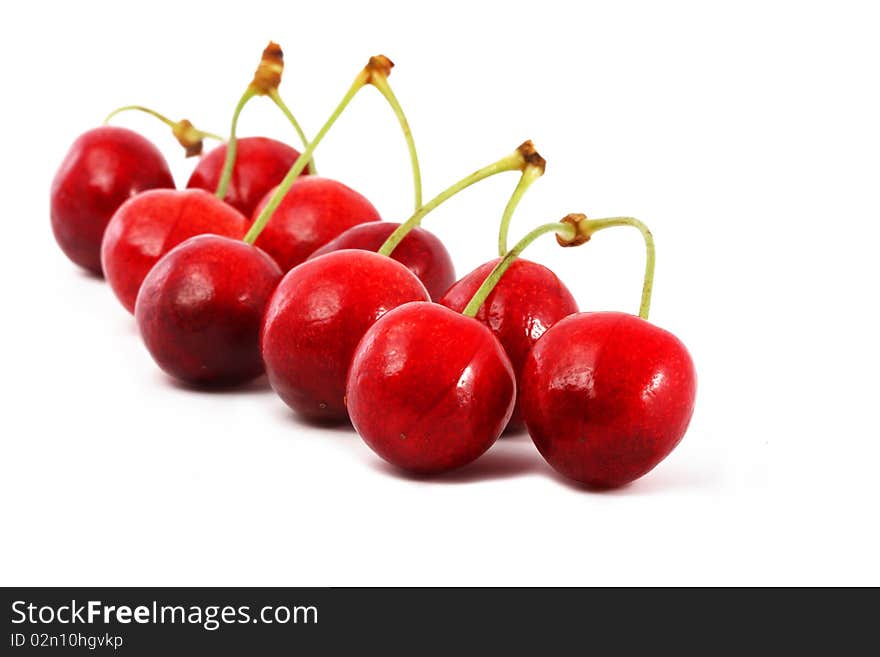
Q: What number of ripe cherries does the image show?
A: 10